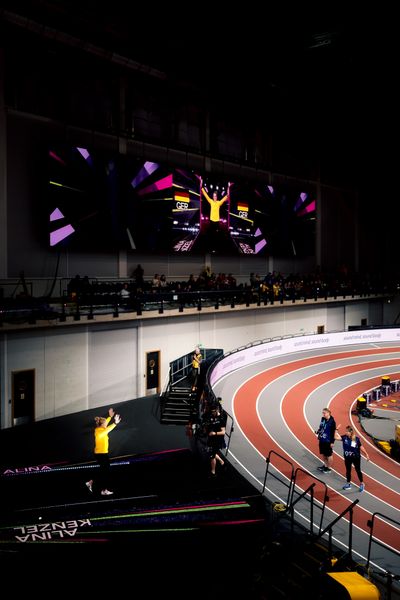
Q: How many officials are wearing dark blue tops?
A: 2